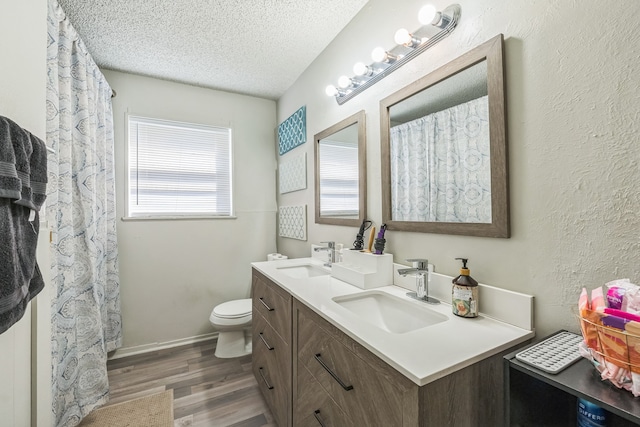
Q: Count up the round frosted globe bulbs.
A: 6